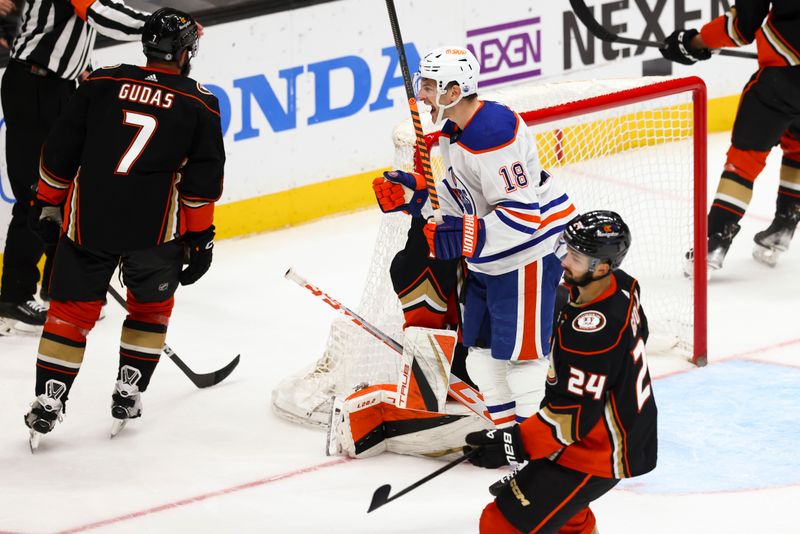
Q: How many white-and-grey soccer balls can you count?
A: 0